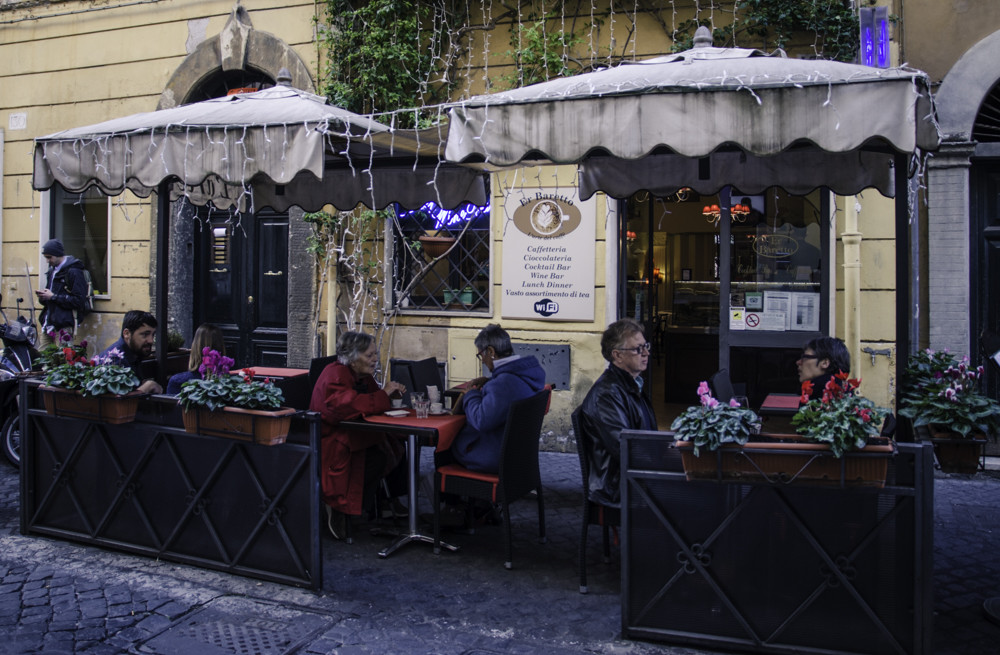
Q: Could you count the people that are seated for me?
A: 6